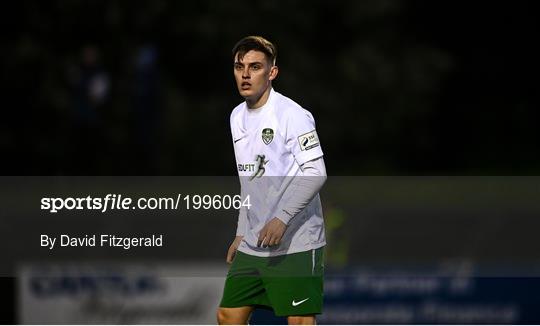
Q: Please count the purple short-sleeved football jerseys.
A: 0